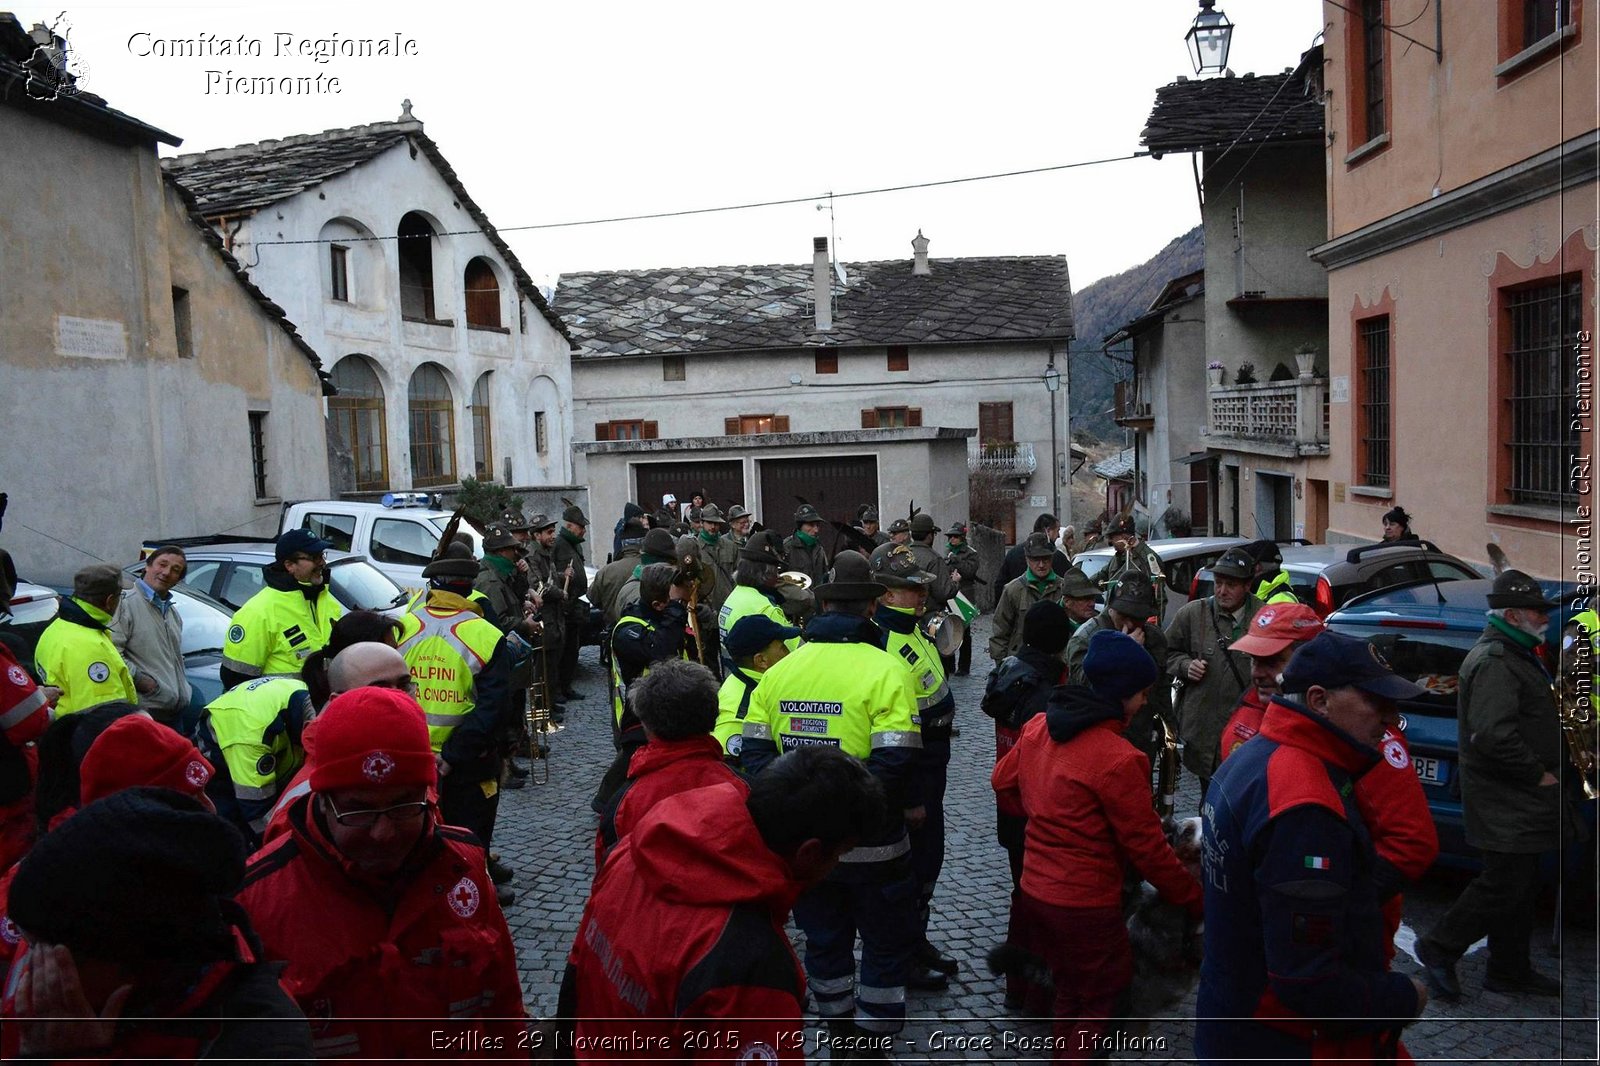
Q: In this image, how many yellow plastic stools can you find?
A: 0